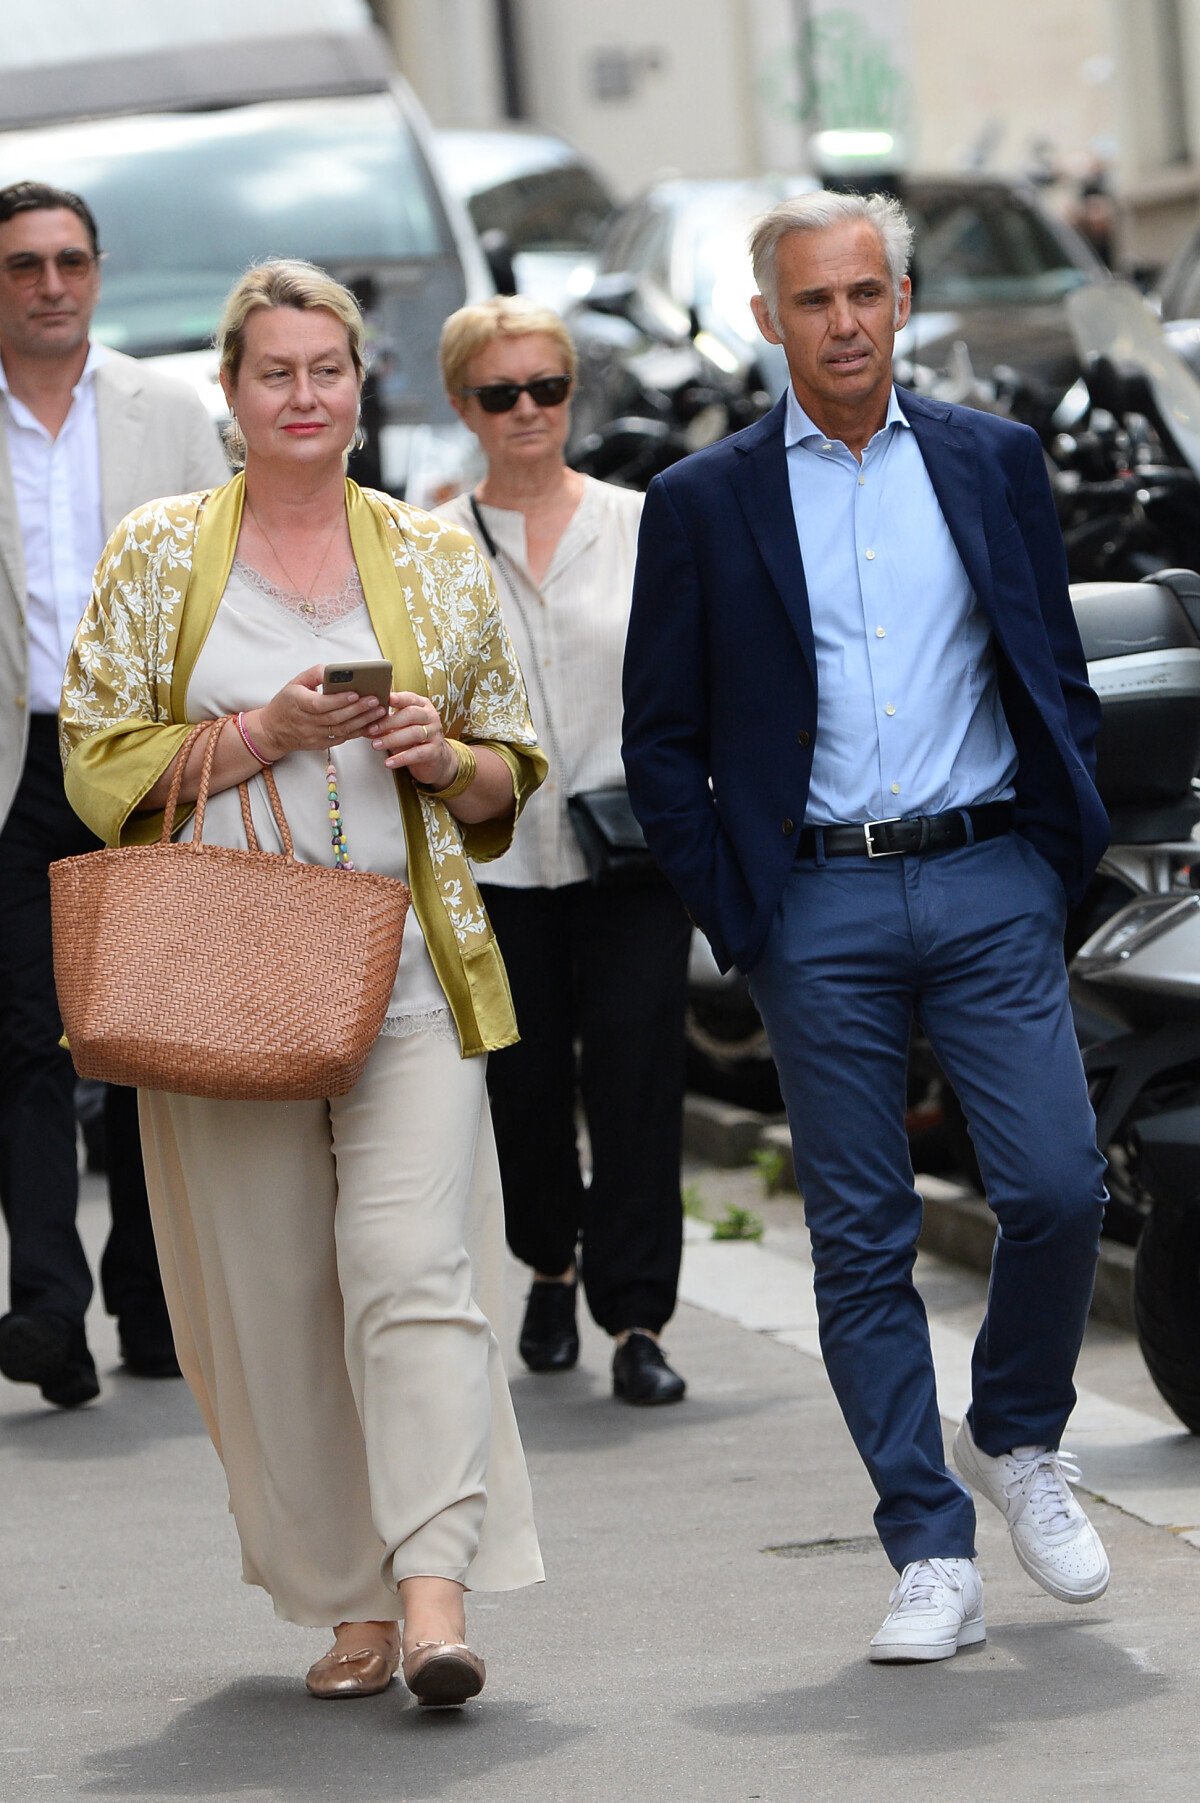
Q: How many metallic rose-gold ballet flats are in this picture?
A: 2